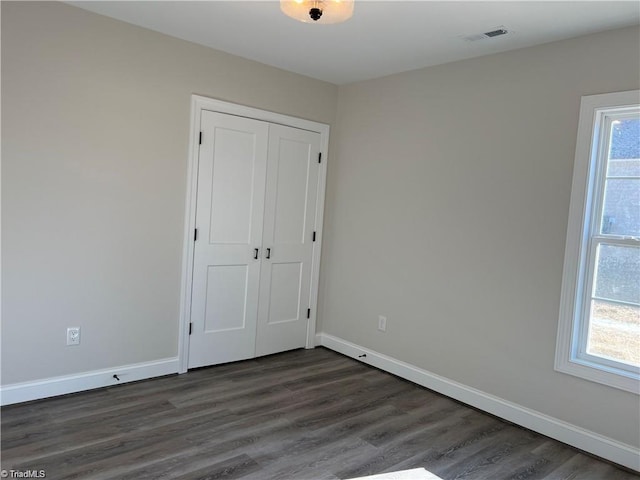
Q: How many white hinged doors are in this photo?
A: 2